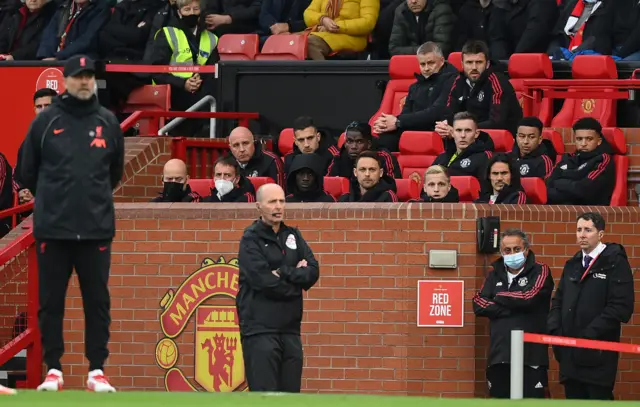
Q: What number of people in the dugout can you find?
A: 14